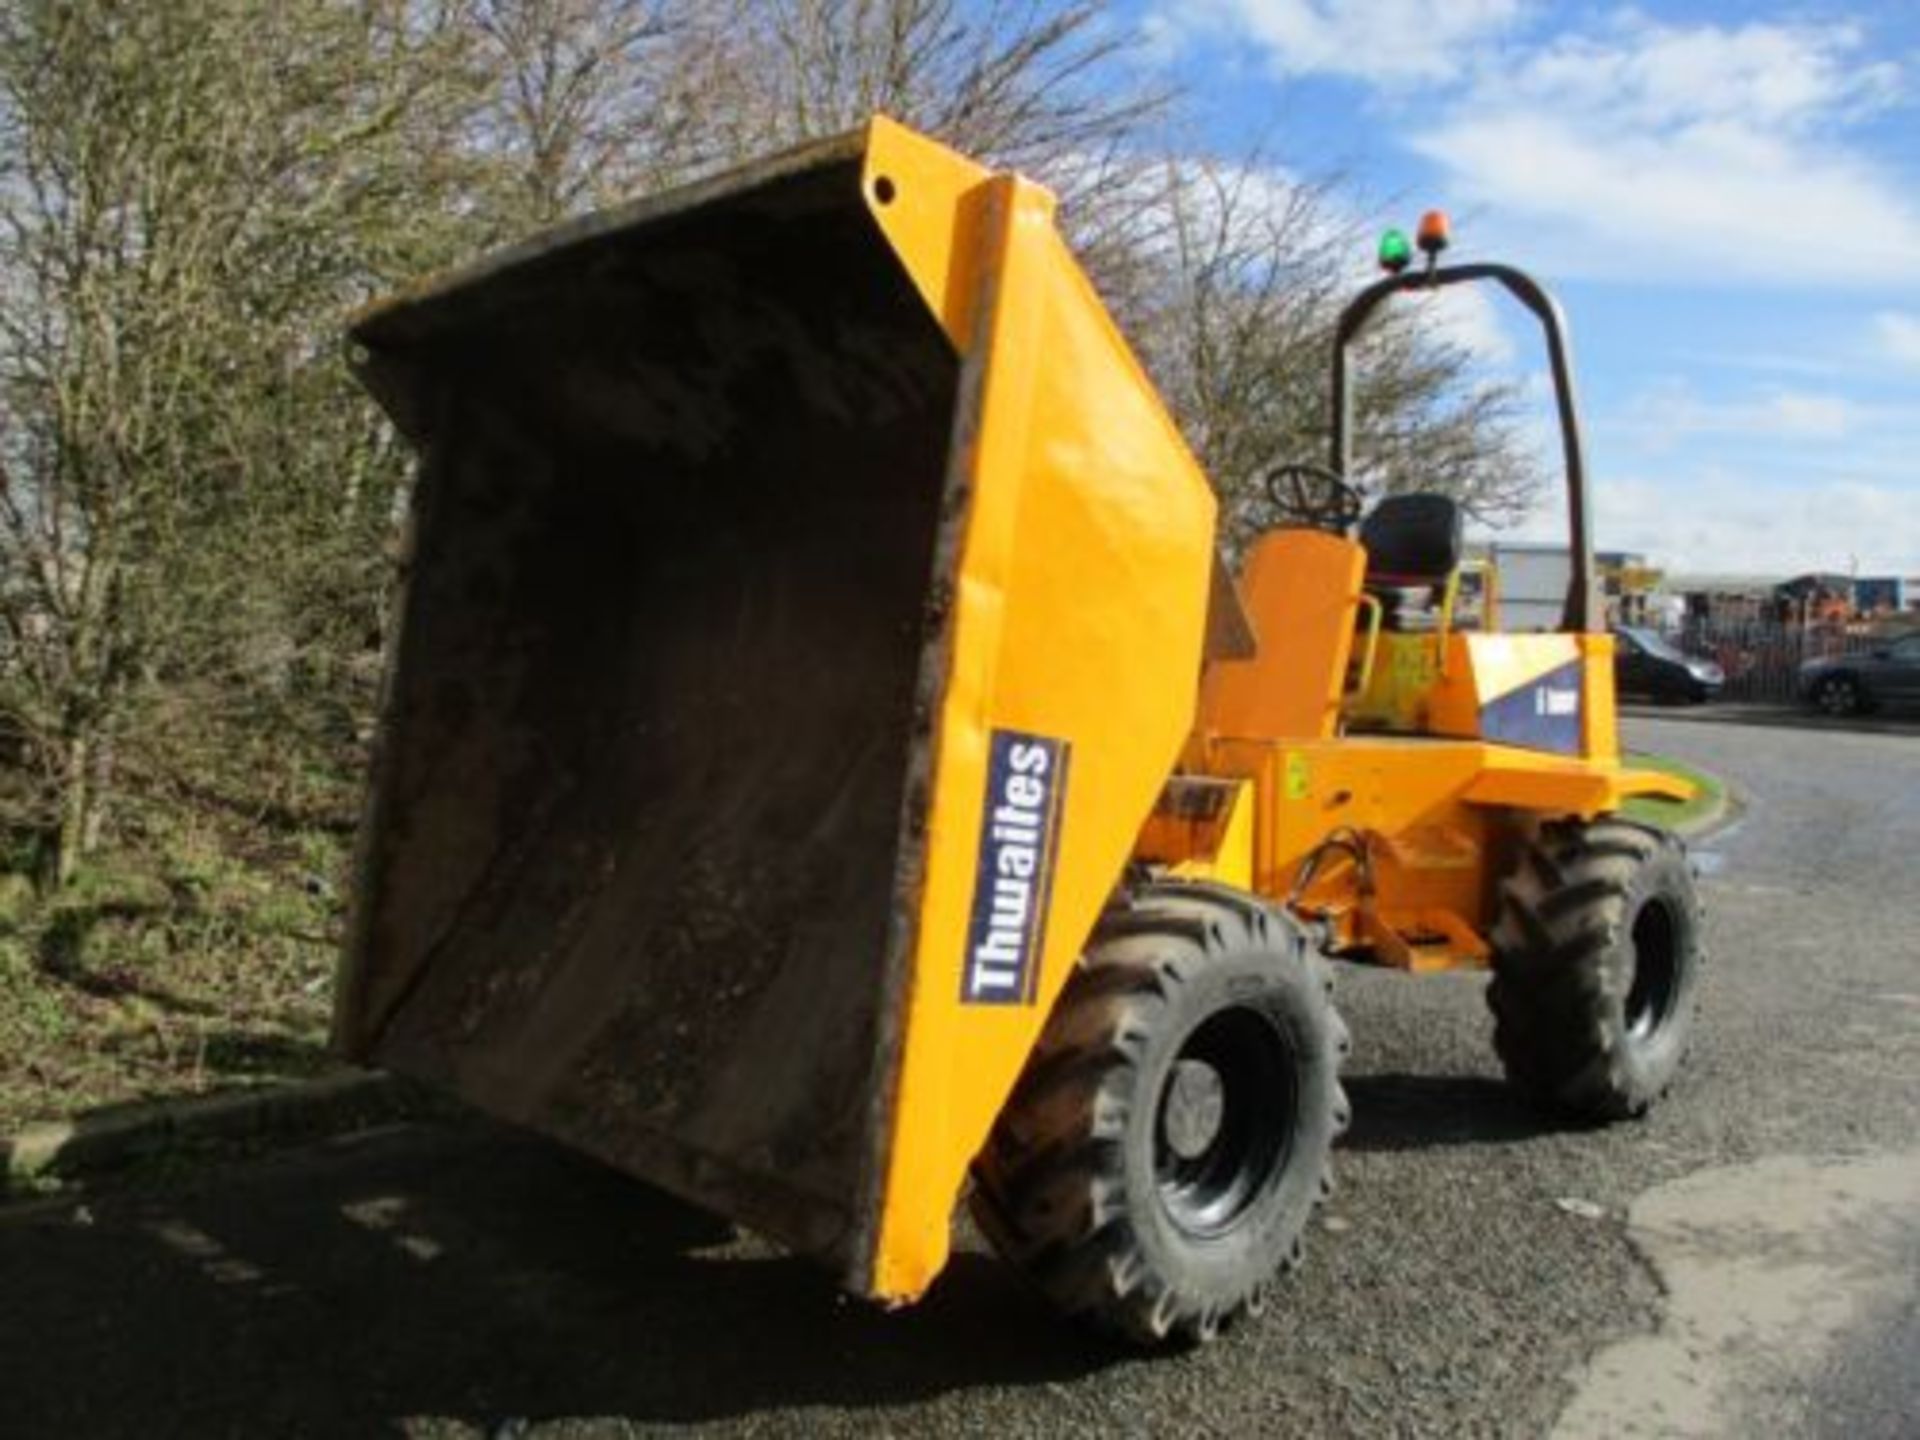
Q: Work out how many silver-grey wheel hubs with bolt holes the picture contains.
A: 1